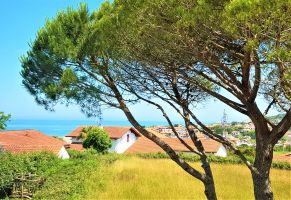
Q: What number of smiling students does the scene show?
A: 0